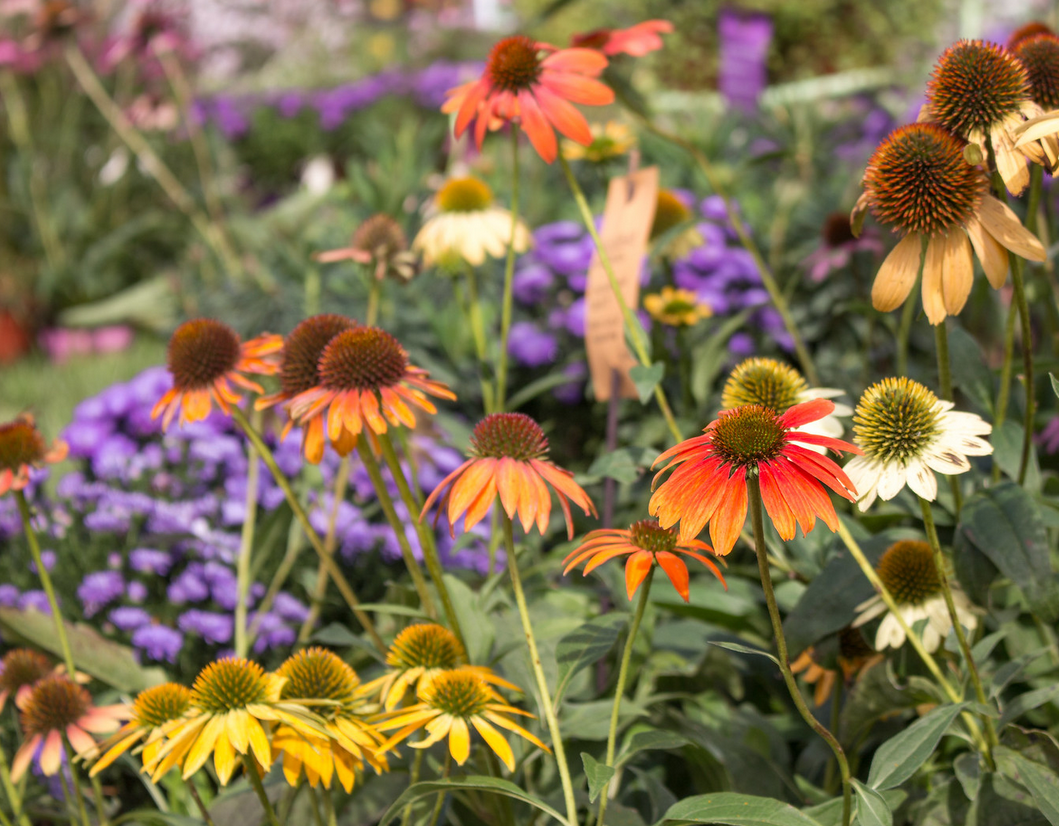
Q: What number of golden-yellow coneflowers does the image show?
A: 5